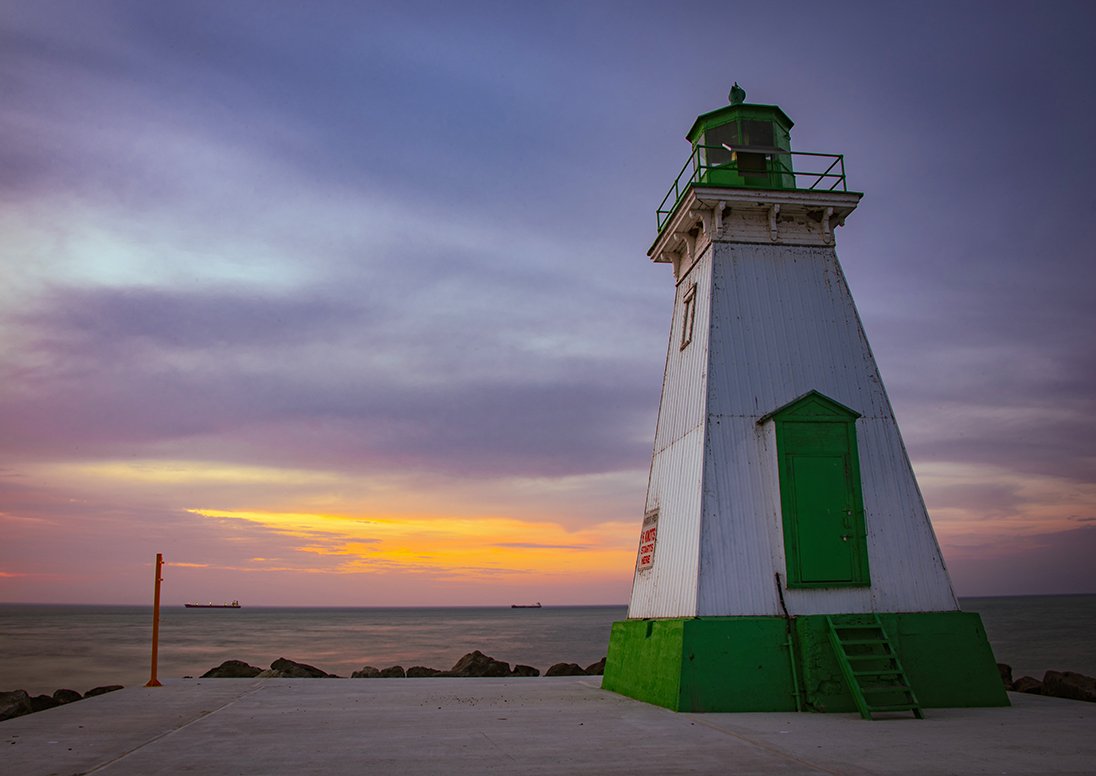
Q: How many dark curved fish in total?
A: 0